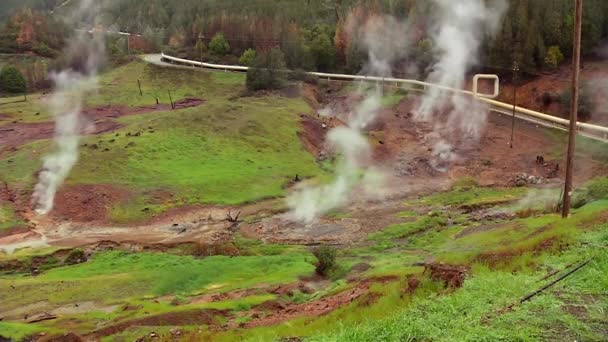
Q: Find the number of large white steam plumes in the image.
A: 3